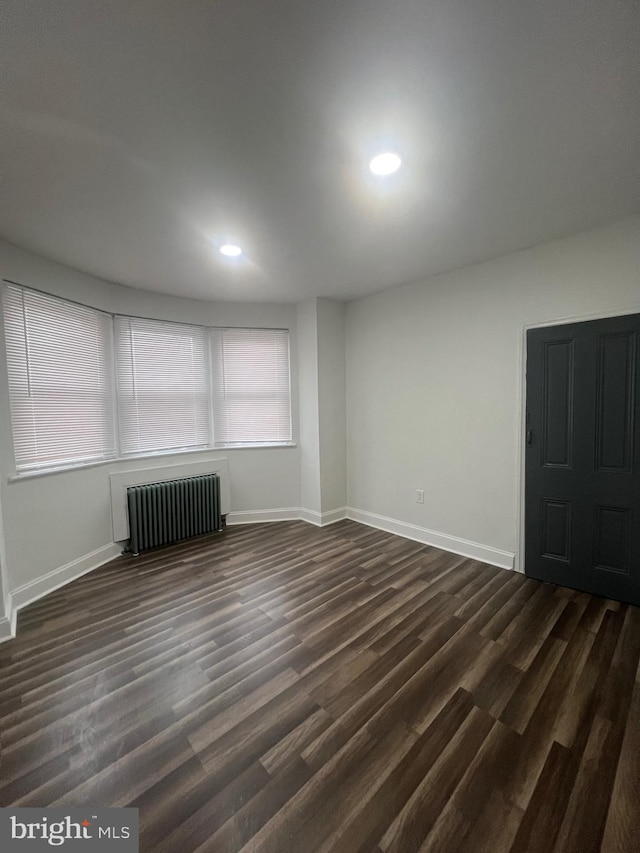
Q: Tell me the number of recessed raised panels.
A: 4